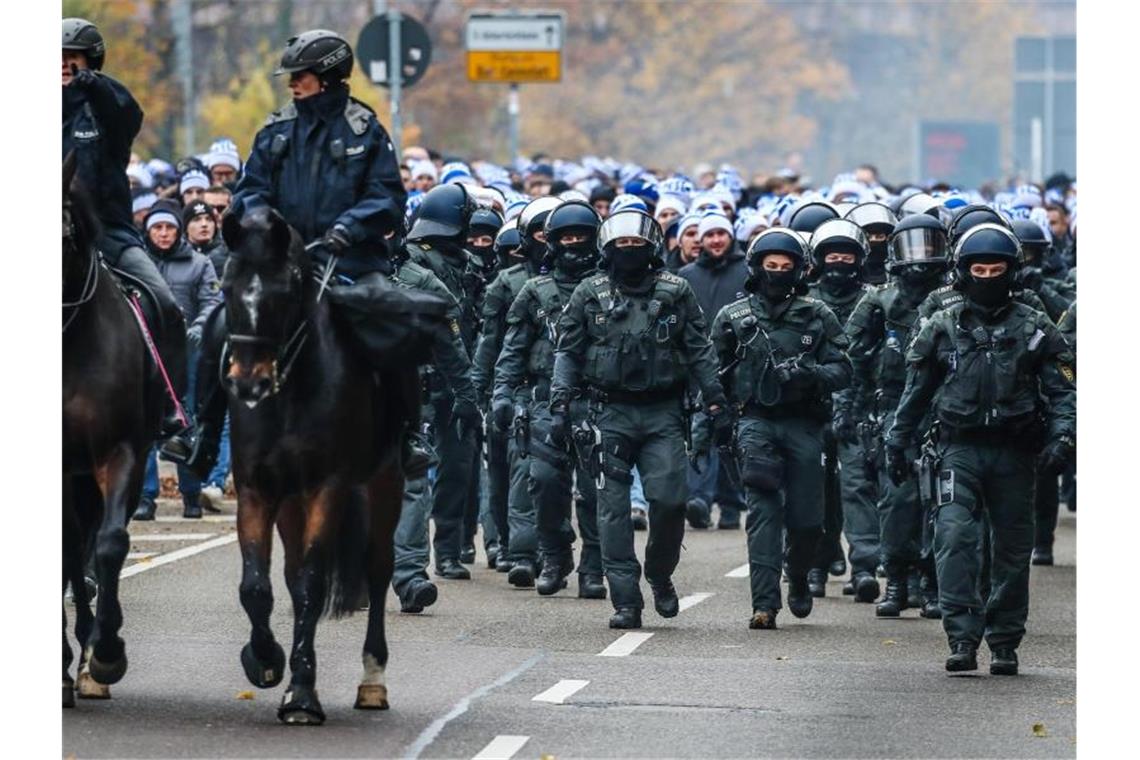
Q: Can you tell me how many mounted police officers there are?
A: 2